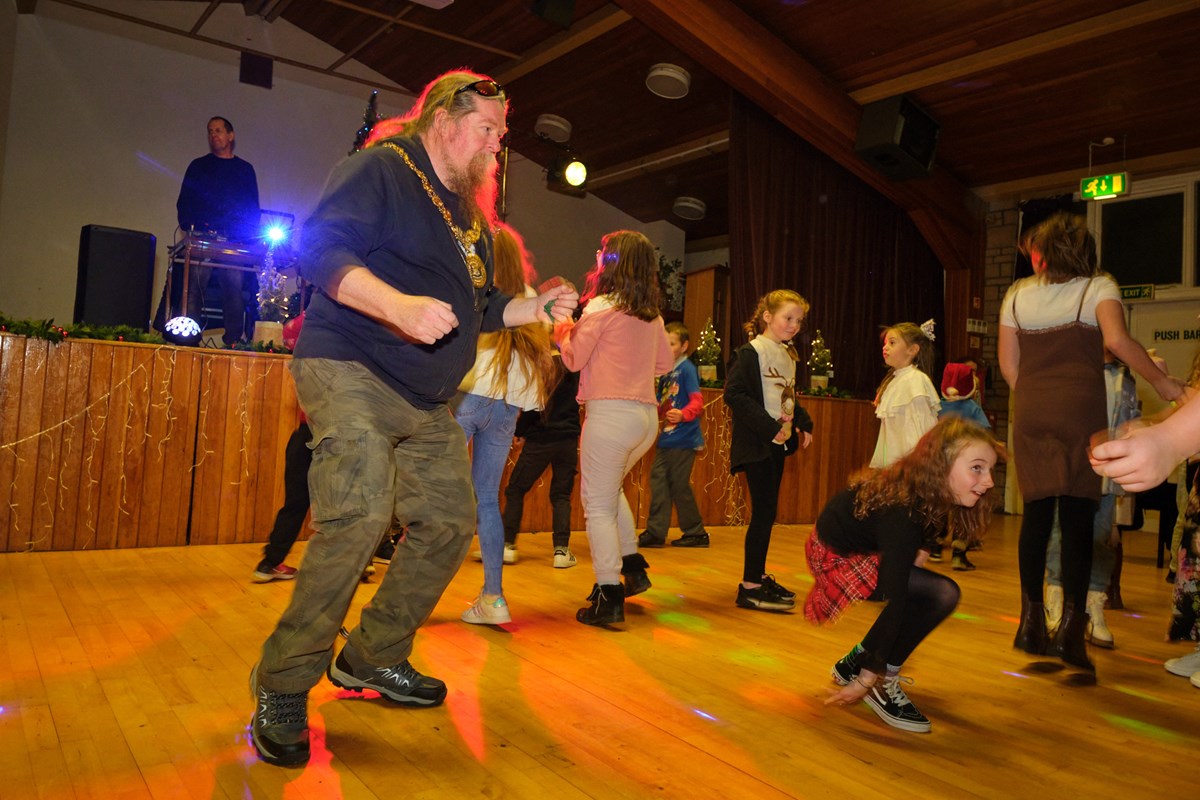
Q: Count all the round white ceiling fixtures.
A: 3